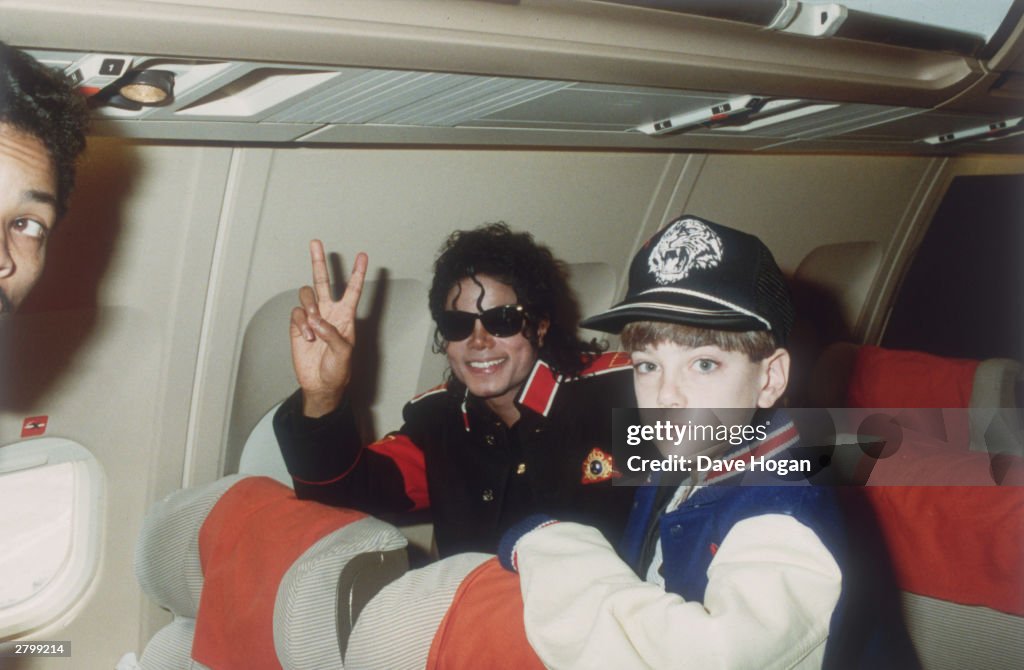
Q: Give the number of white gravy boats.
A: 0